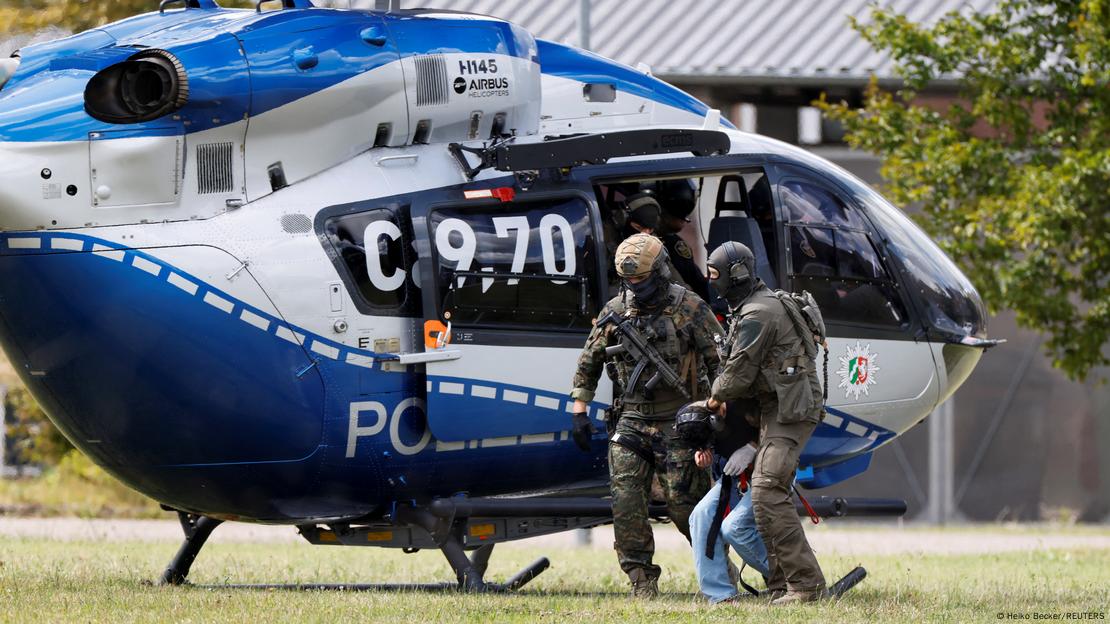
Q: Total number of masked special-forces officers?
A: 2